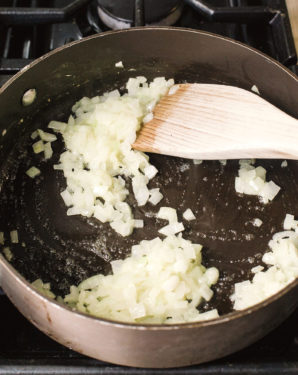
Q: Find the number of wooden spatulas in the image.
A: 1